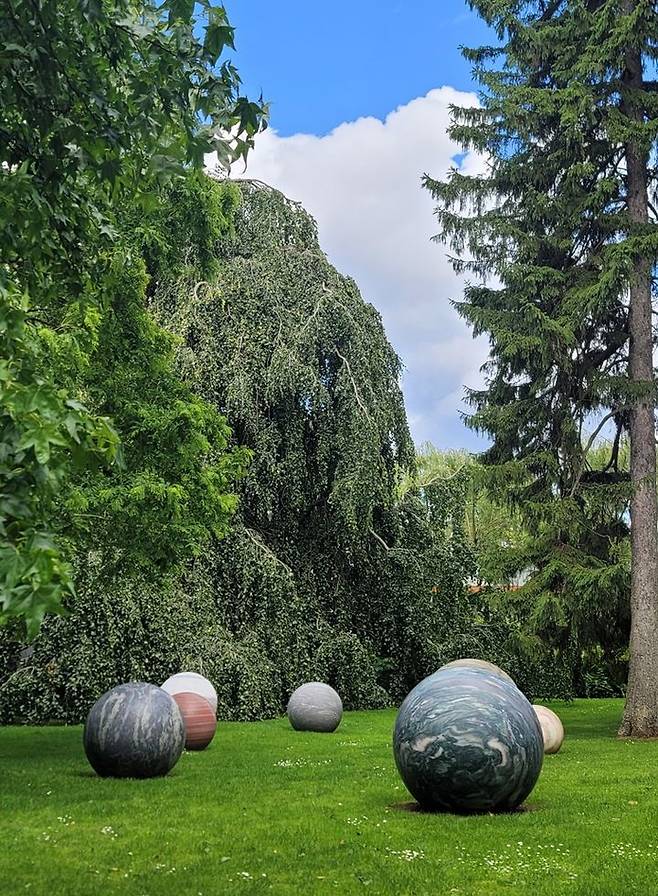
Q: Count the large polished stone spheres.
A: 7